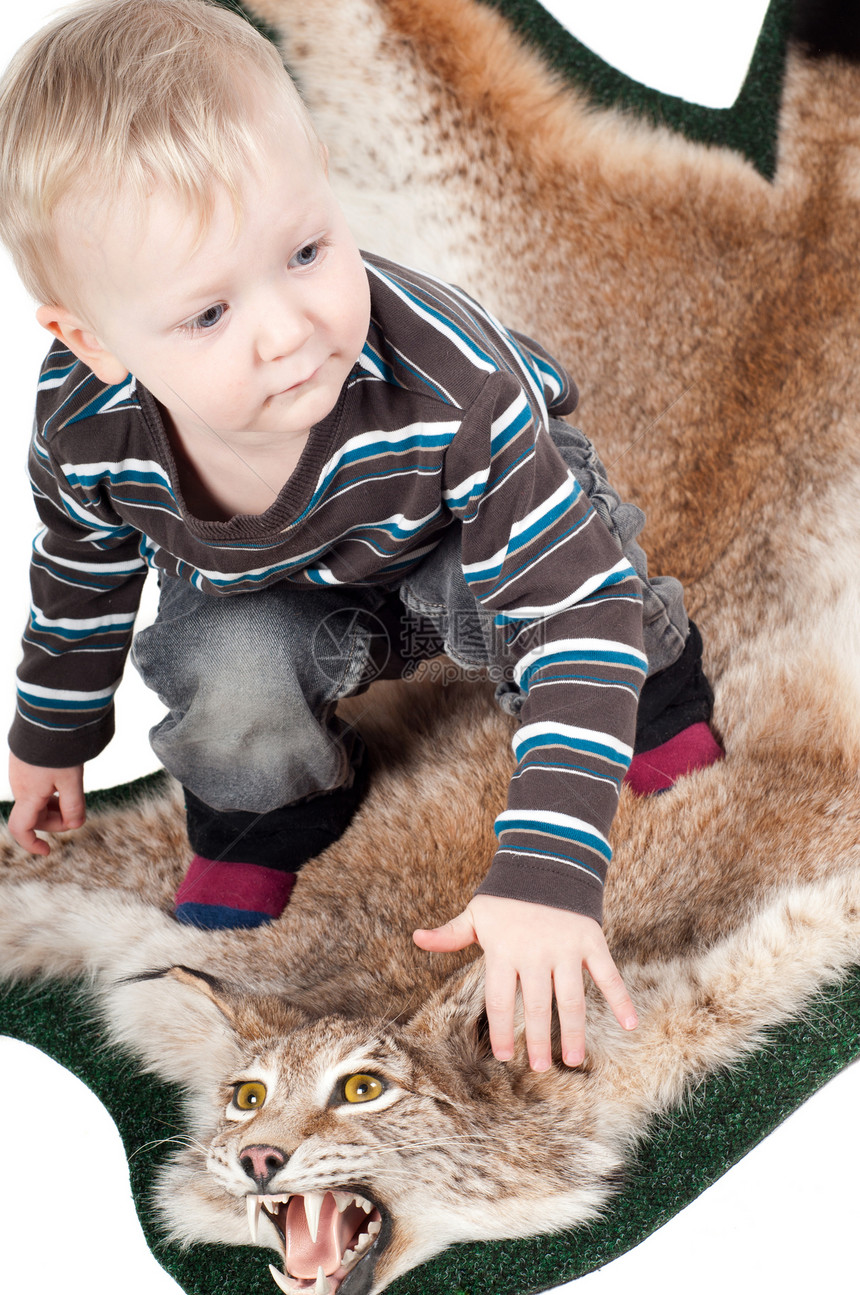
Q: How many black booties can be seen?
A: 2